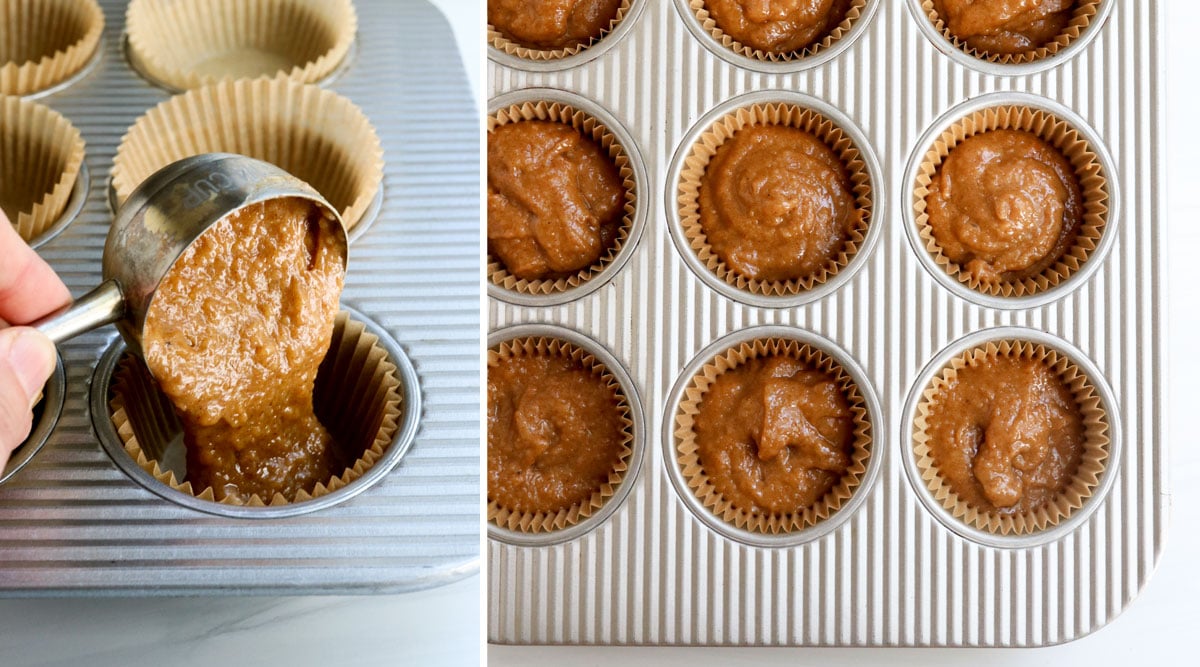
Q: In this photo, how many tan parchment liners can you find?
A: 14